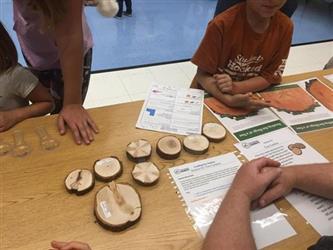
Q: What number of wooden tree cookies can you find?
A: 8